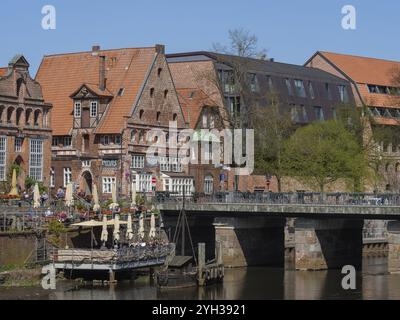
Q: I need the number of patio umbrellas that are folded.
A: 11